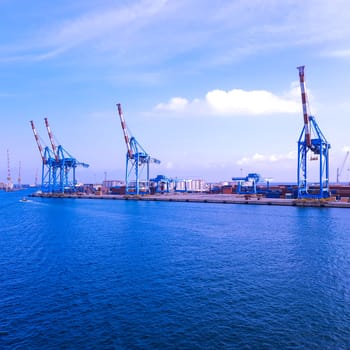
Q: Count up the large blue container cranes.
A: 4